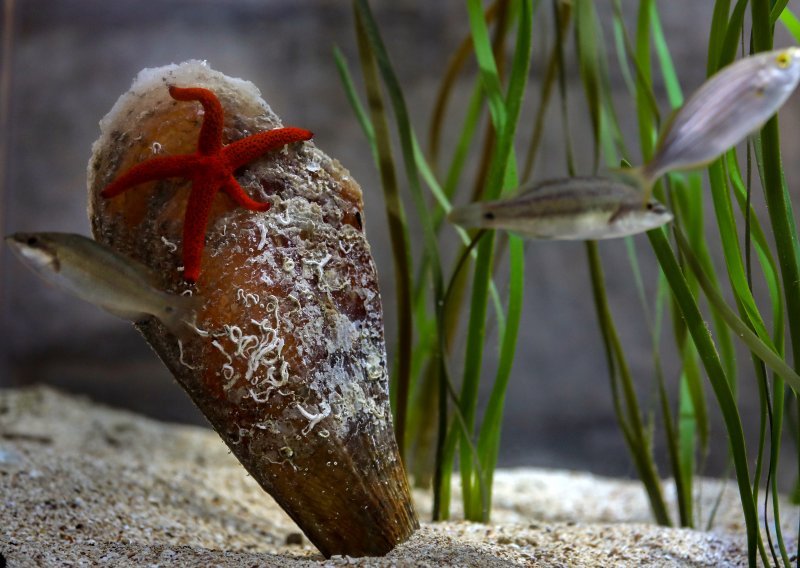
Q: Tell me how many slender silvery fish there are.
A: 3